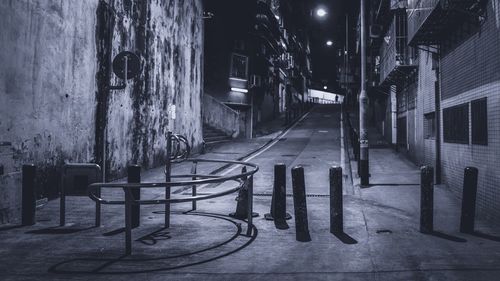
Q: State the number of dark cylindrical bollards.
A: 7